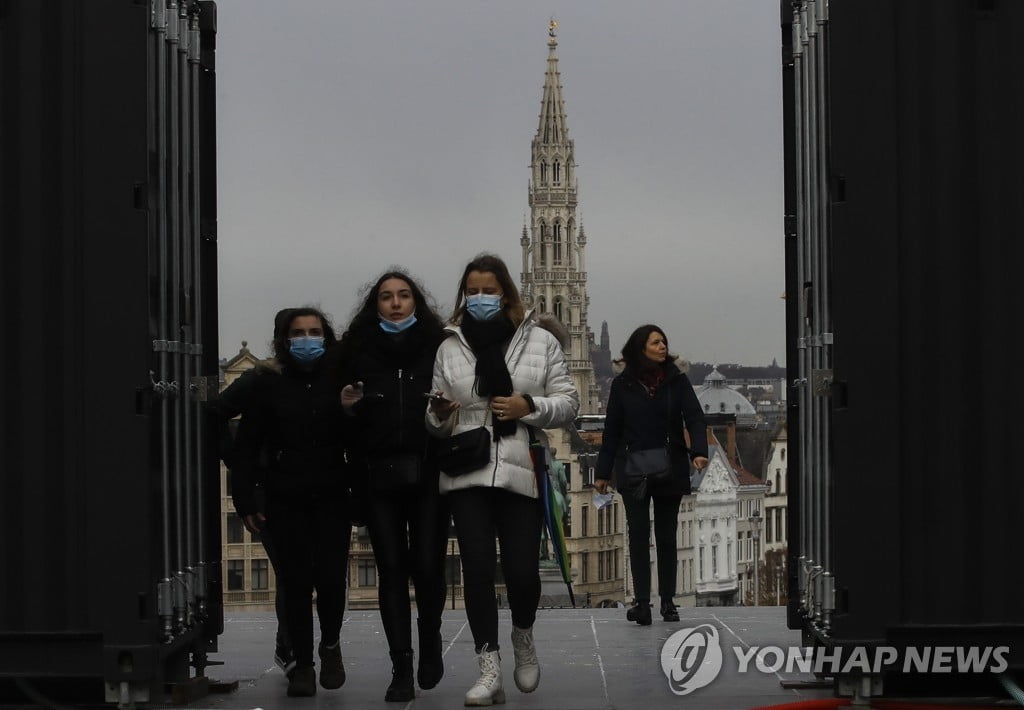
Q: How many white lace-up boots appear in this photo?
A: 2